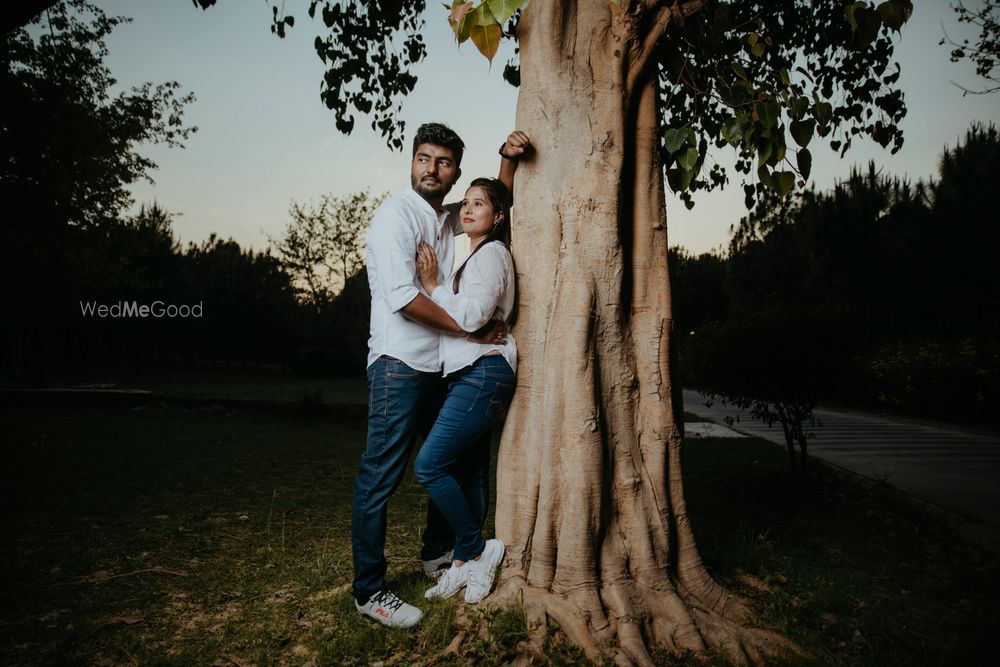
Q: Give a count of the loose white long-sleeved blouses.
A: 1